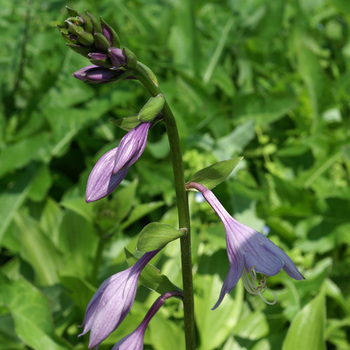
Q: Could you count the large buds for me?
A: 4